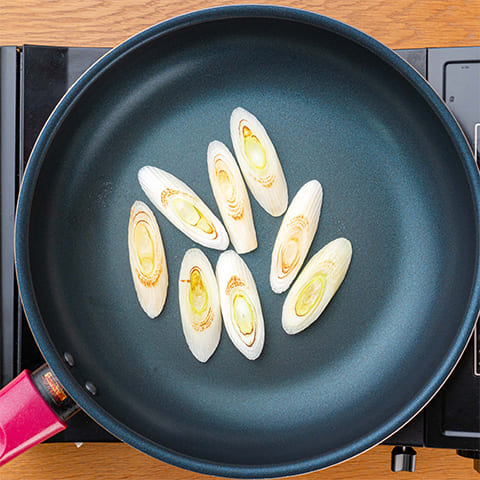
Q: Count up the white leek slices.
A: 8